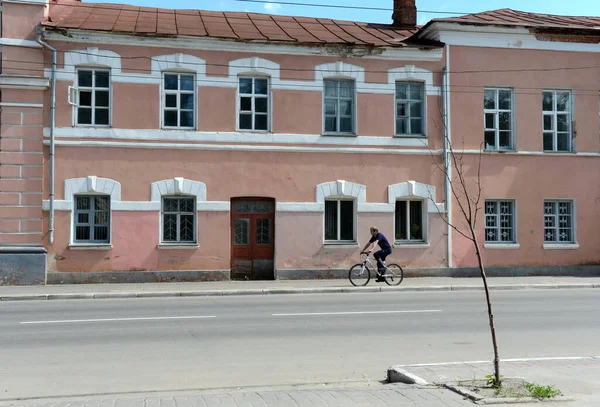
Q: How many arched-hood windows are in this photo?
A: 9